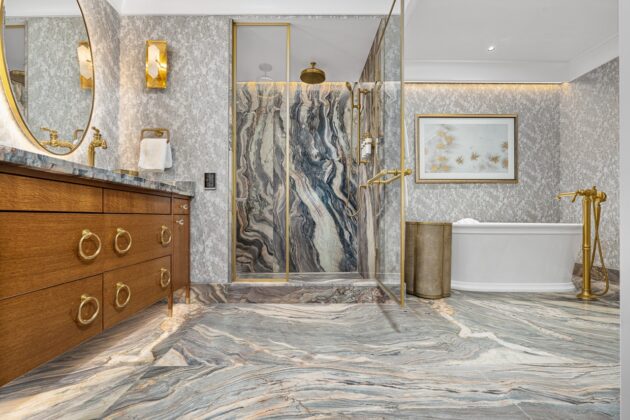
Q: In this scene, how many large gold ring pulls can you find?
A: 6